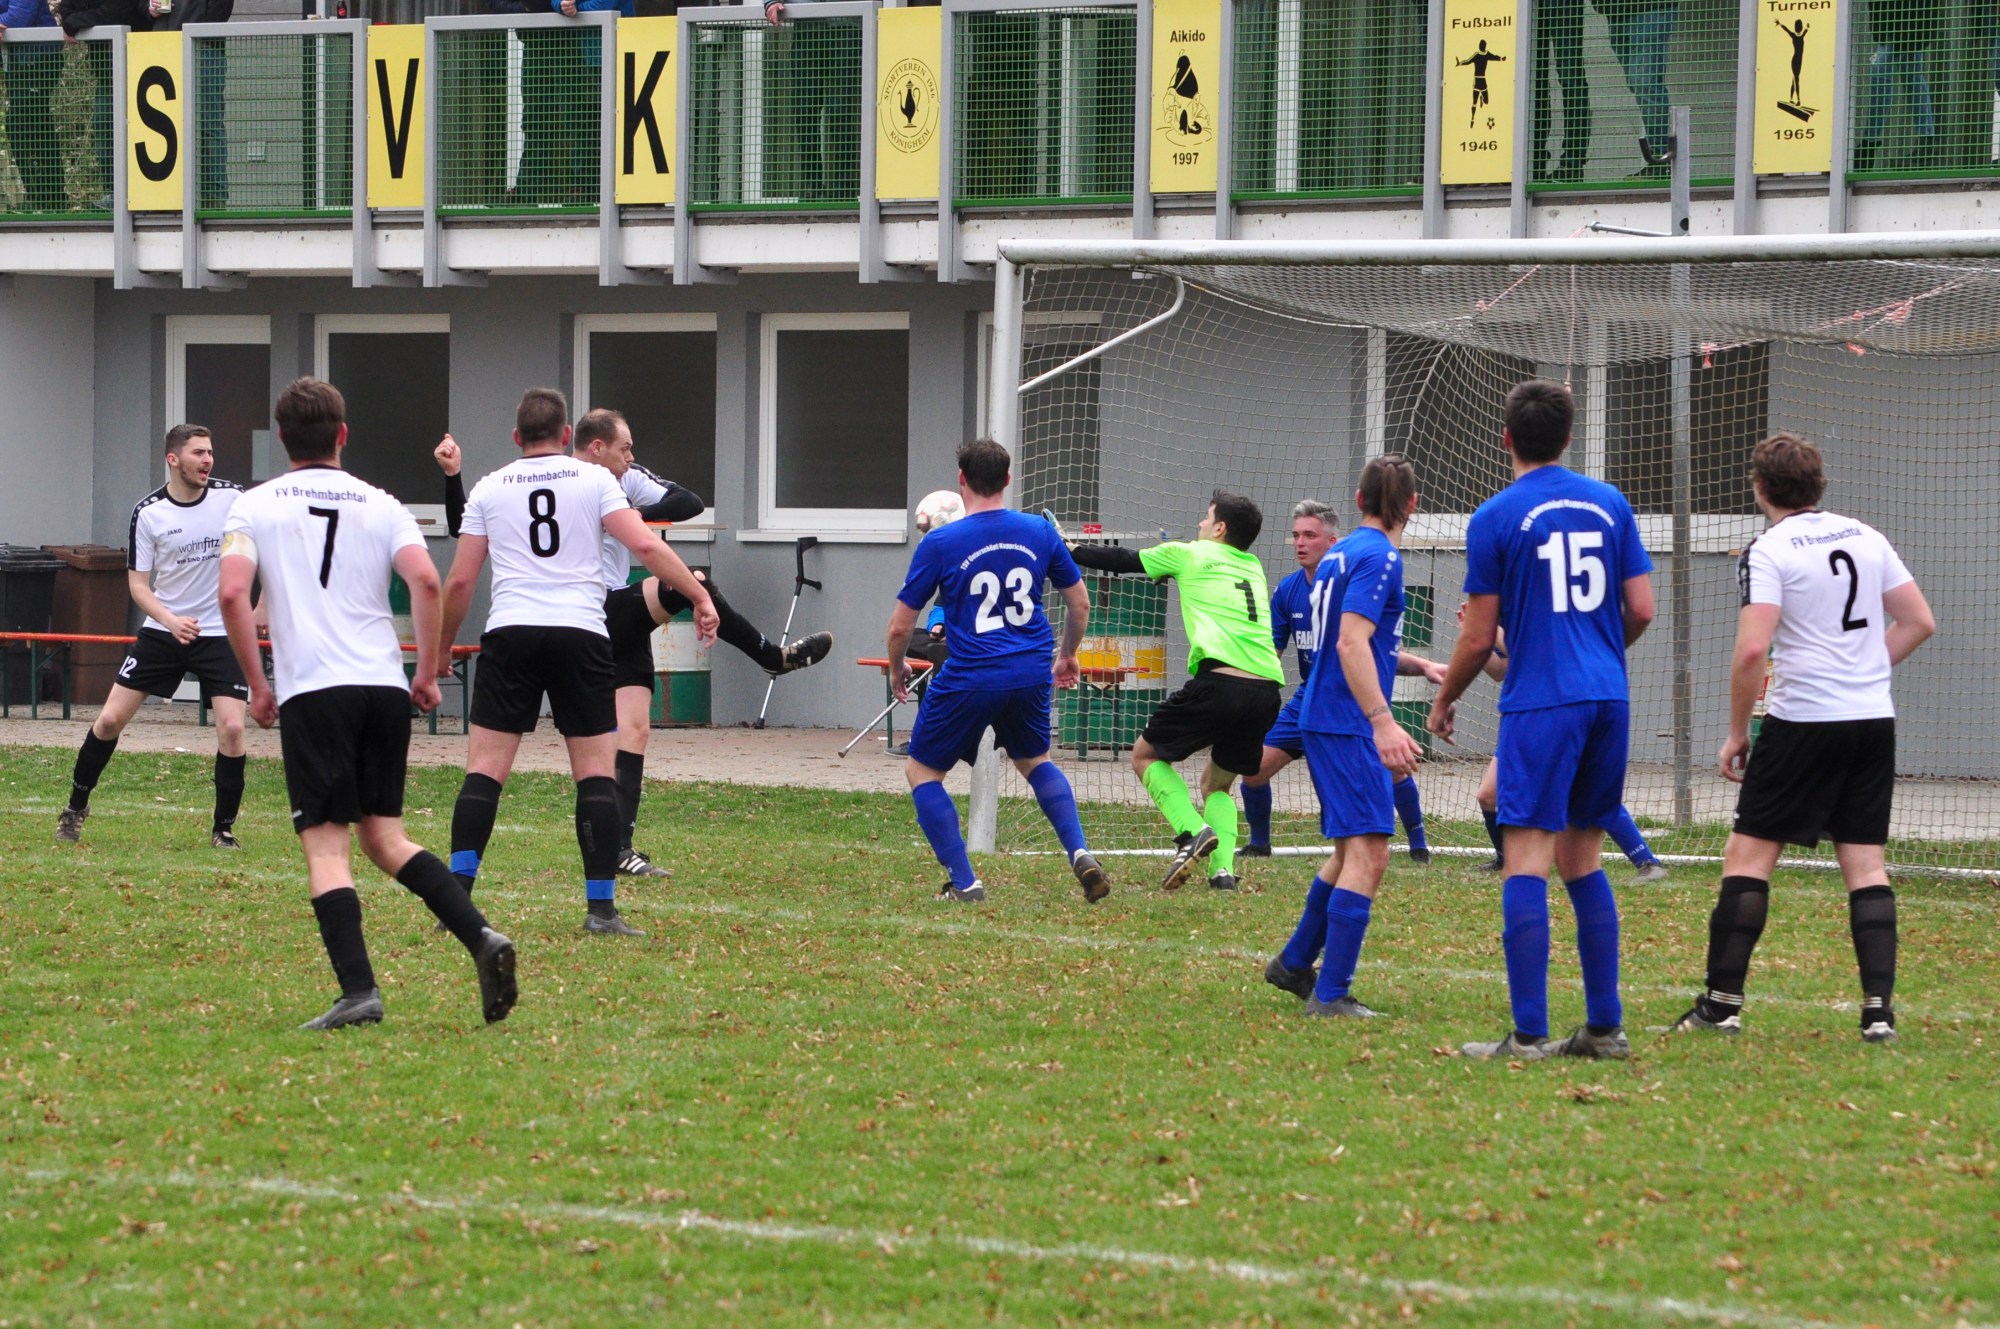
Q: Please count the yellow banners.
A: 7